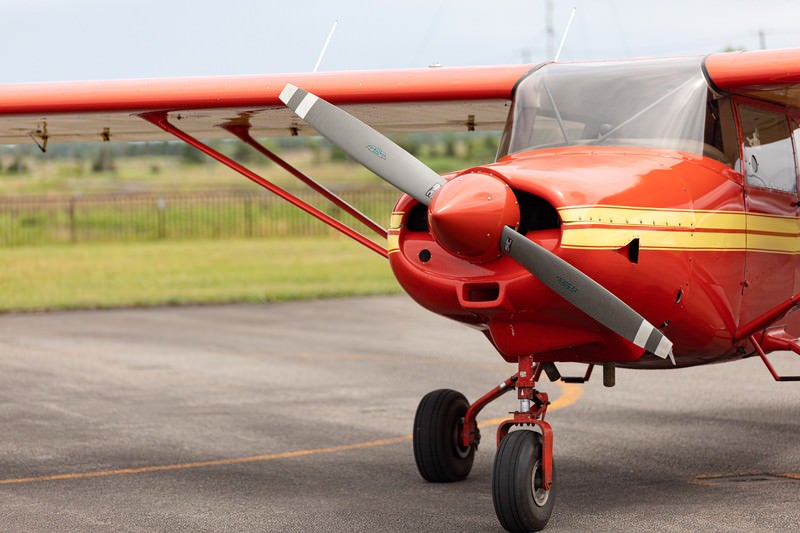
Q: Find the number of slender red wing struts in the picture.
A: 2